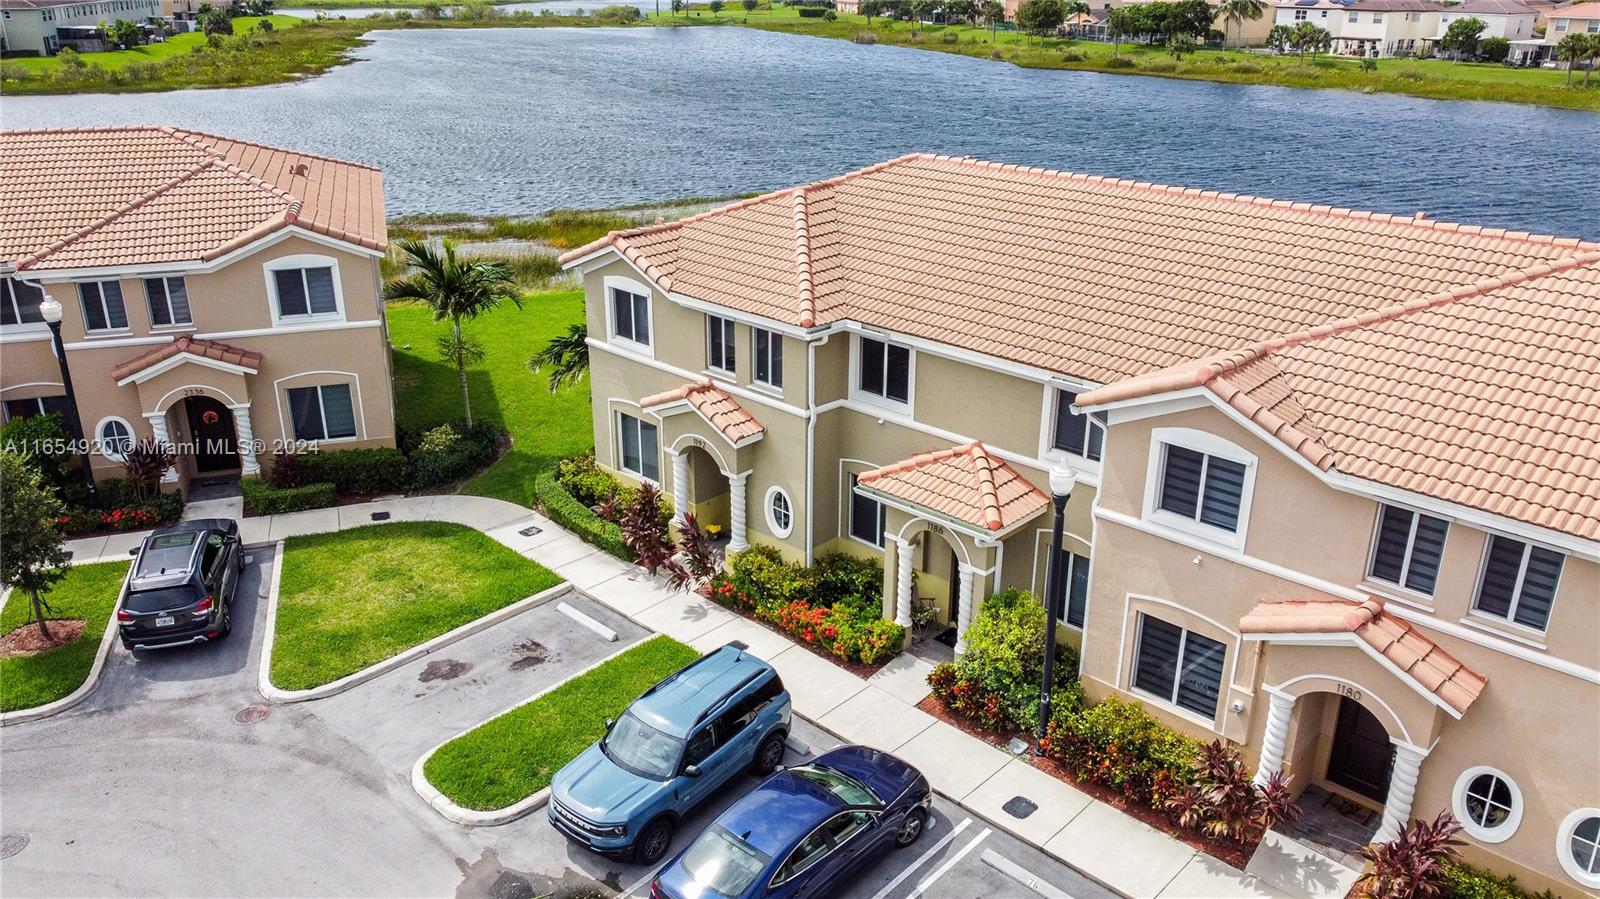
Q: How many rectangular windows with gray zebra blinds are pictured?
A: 4